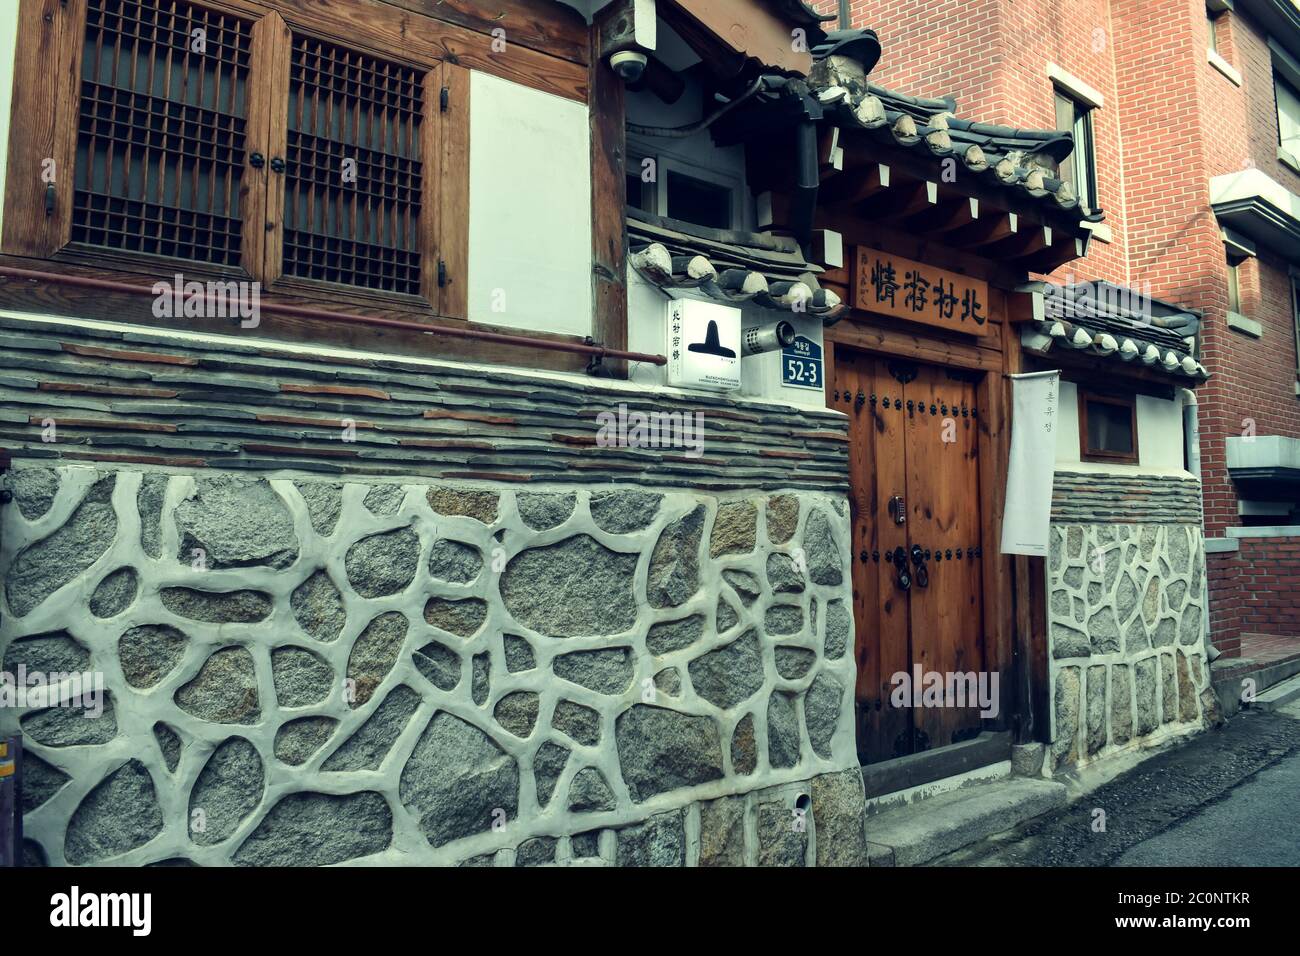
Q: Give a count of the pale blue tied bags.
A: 0